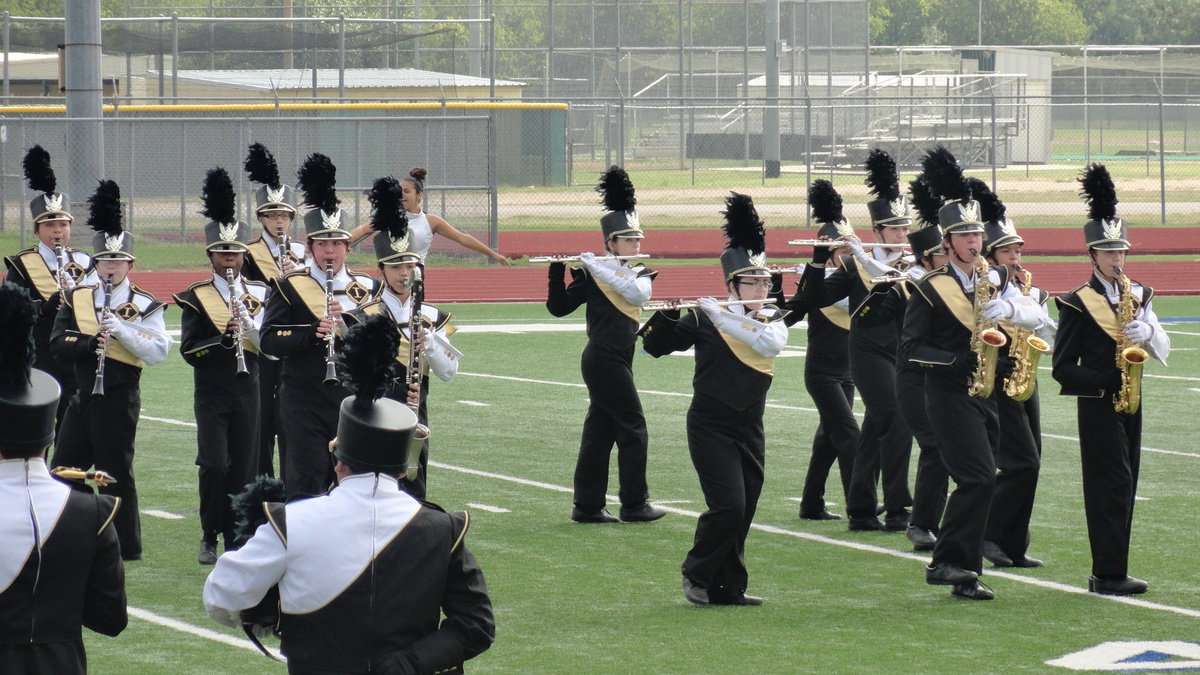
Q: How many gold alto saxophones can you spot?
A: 3